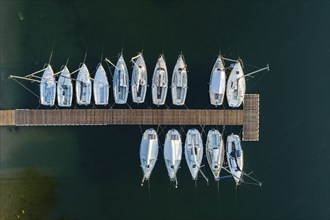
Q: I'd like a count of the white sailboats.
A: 15